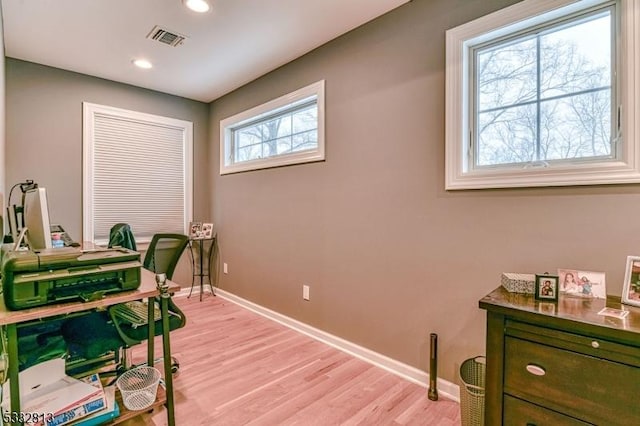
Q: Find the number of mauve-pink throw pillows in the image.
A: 0